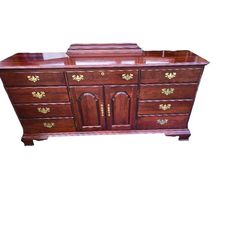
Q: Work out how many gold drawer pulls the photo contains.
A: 10